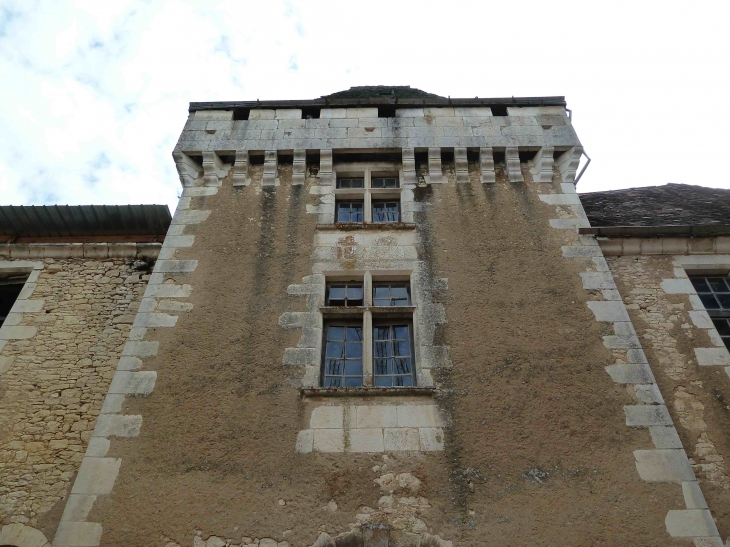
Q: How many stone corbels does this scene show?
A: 13